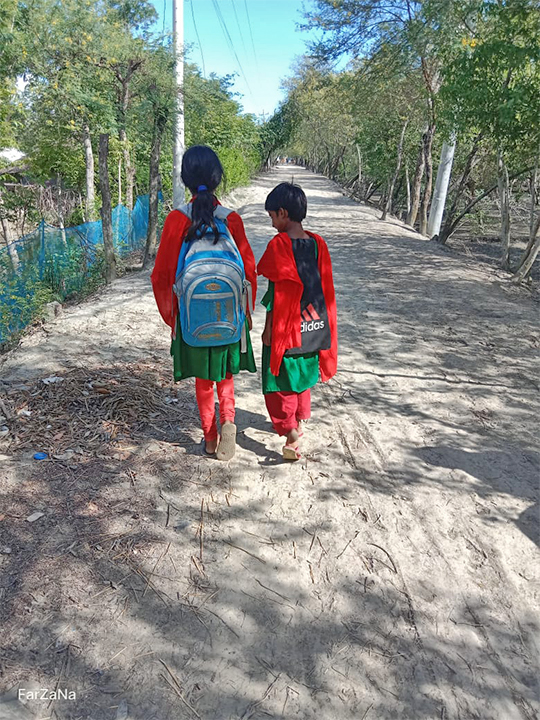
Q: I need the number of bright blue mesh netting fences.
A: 1